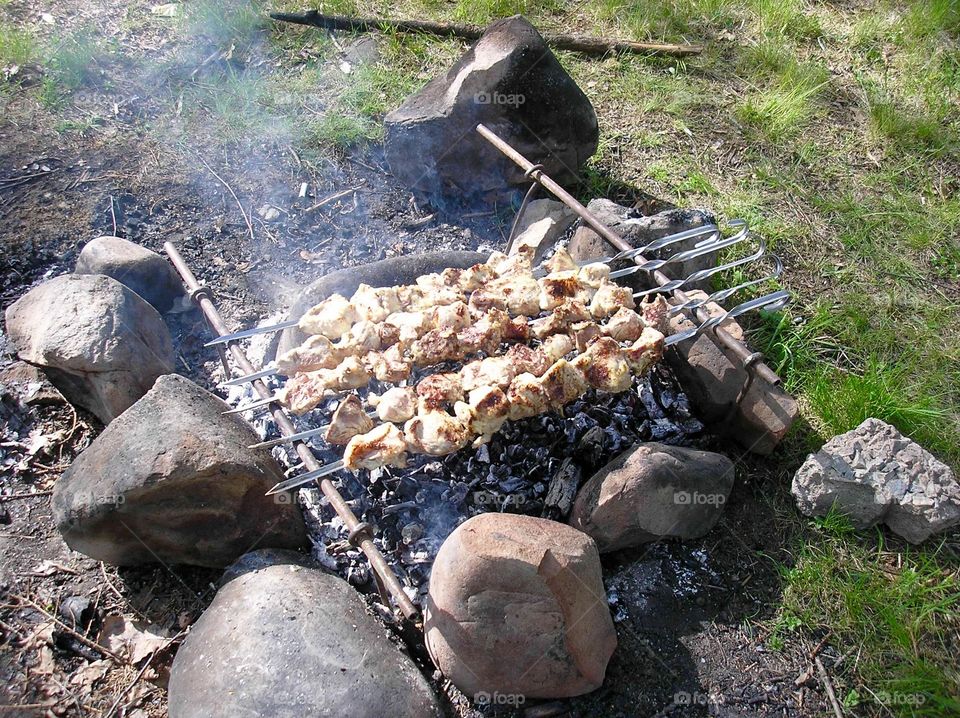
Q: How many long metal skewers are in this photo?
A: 5